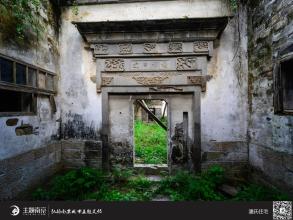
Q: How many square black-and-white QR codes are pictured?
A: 1